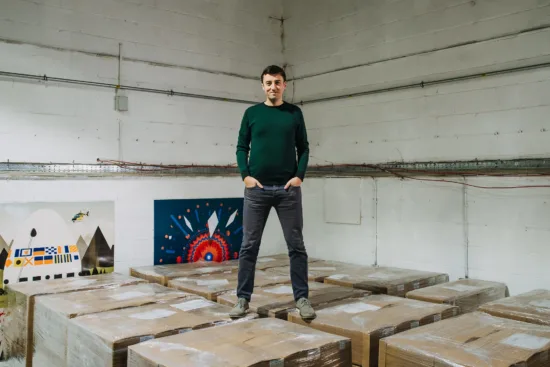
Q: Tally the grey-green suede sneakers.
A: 2